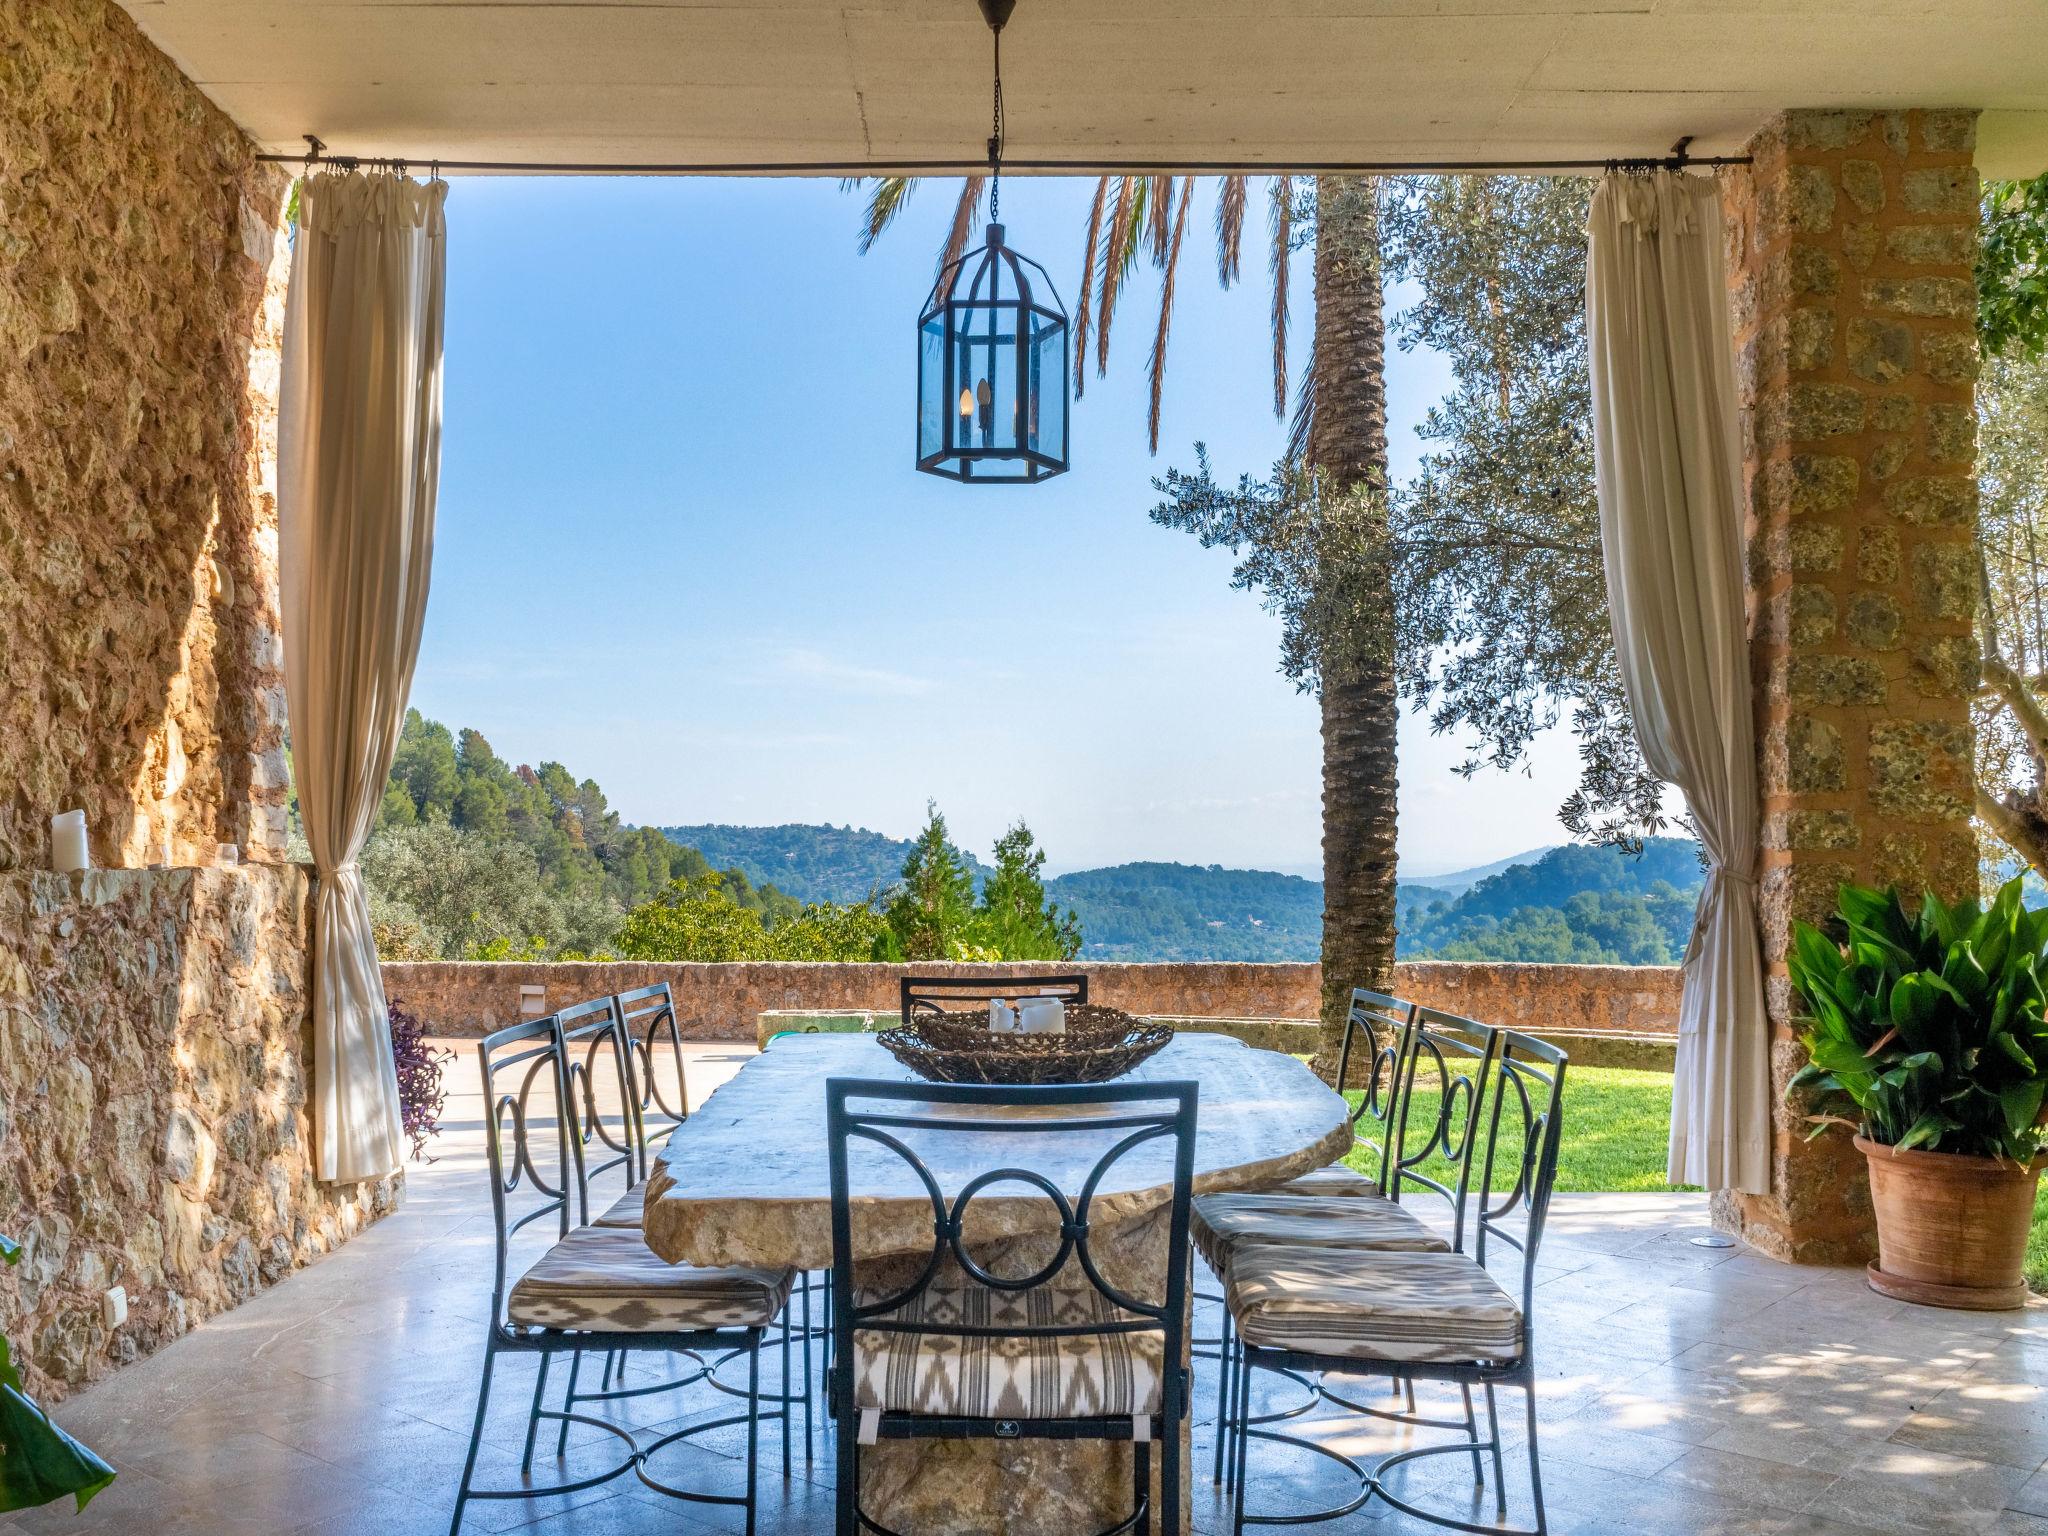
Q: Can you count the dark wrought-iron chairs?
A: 8